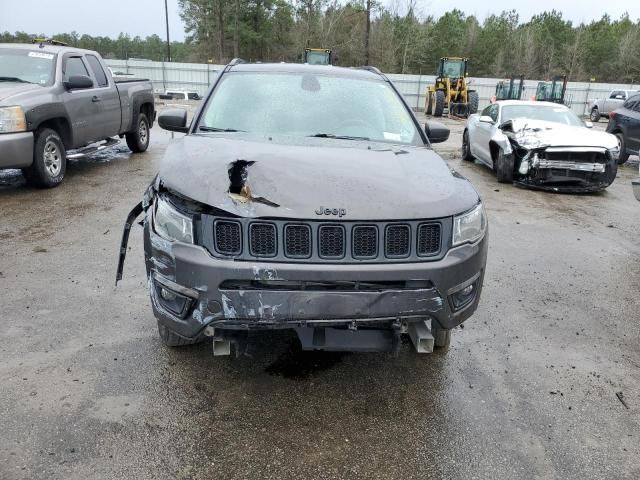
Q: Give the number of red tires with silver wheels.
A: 0